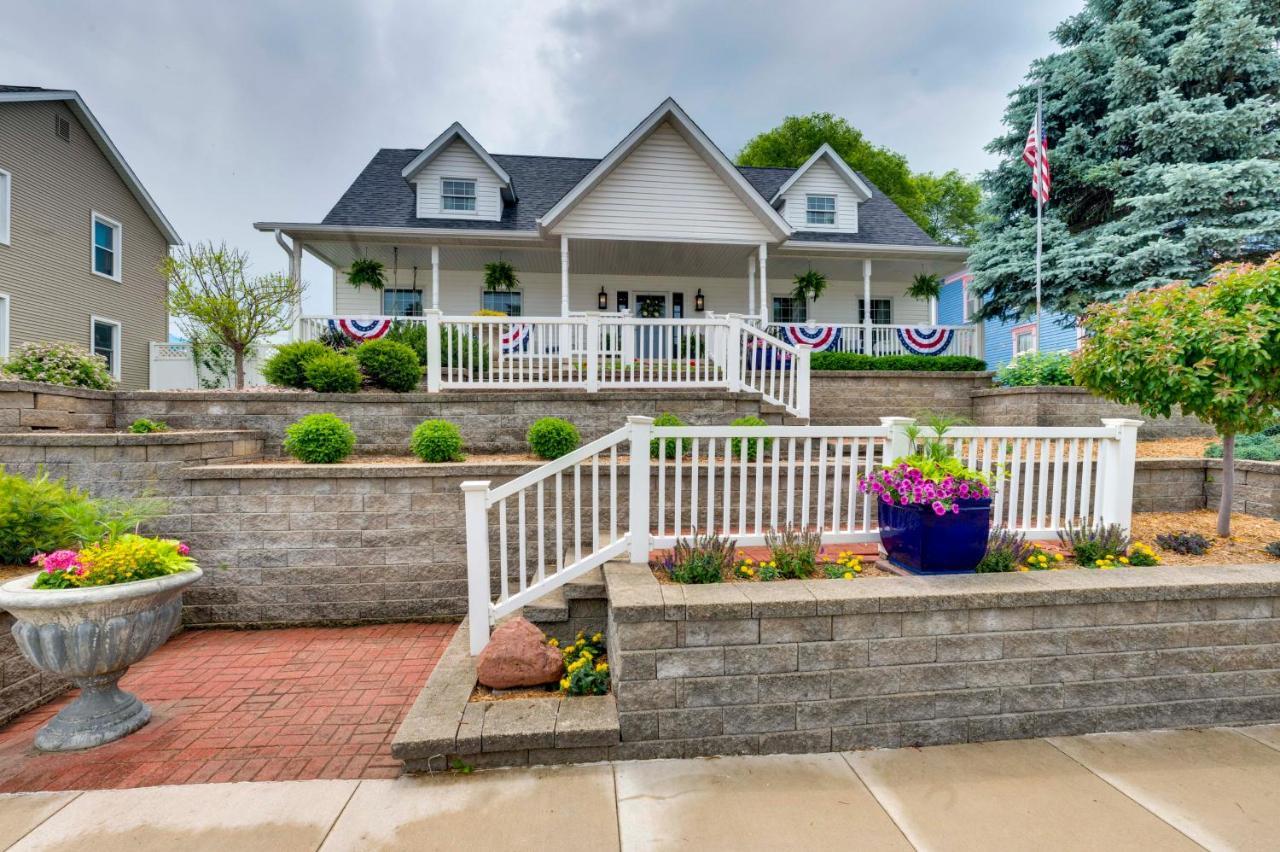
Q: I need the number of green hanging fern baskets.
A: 4